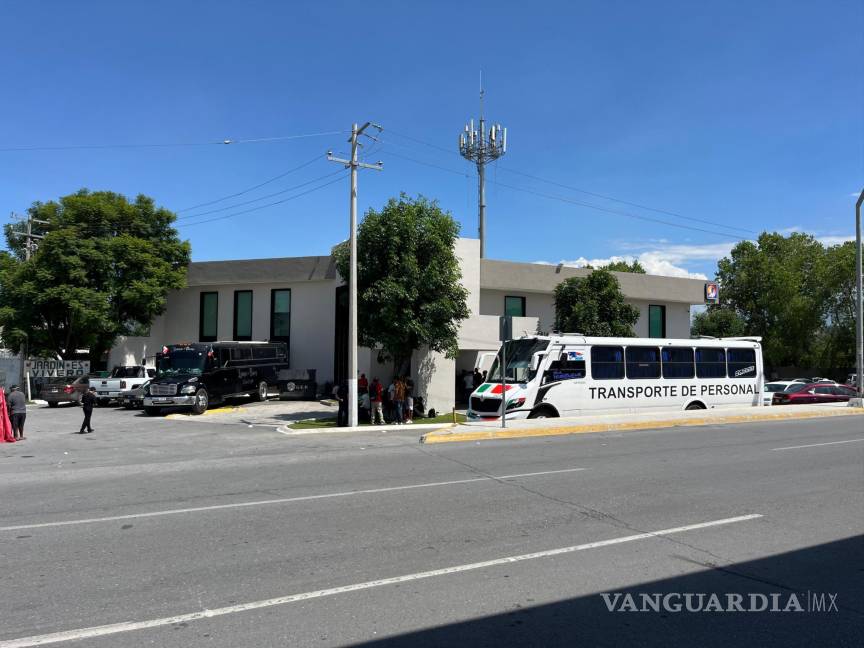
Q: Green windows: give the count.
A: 5